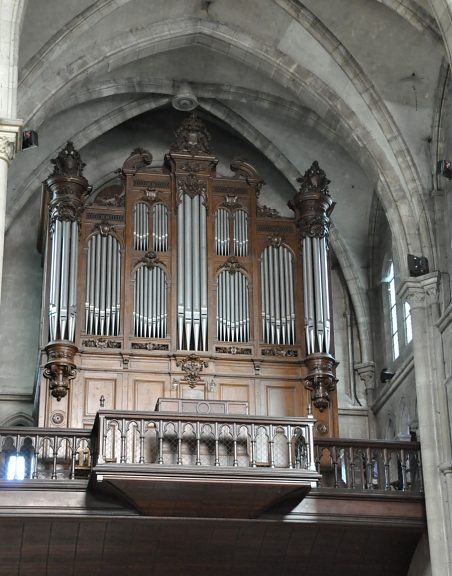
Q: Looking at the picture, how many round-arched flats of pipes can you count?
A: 8